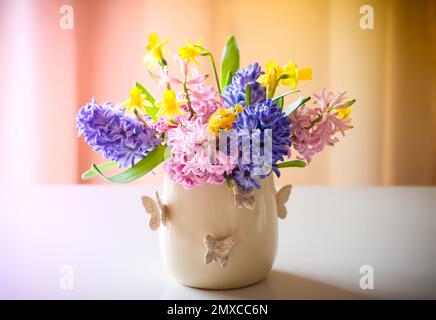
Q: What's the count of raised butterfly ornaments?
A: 4